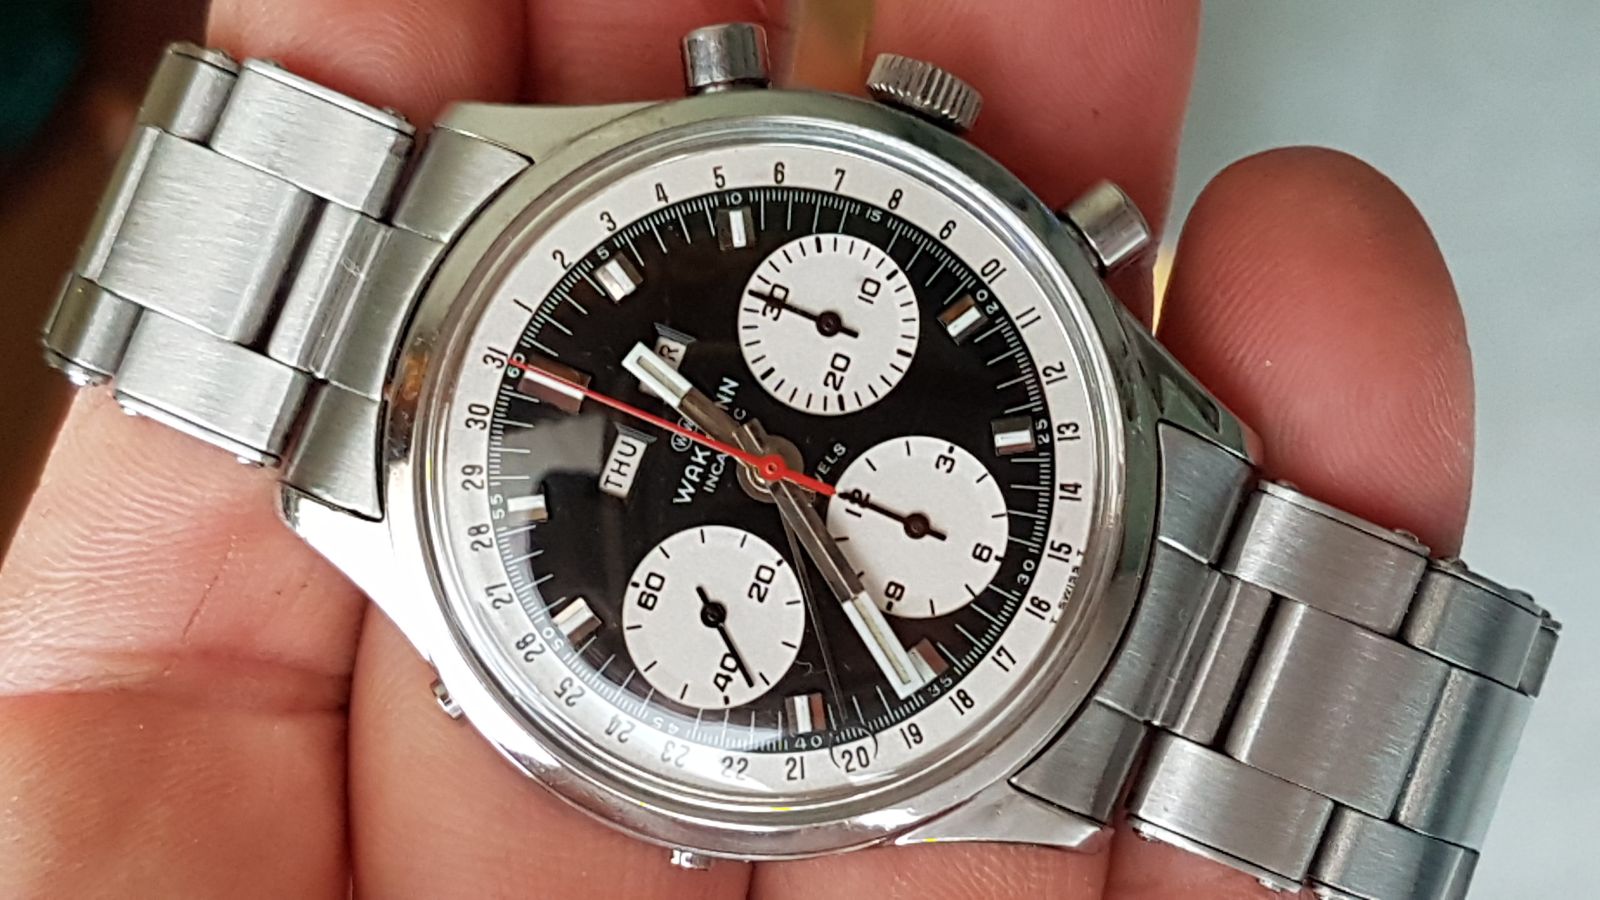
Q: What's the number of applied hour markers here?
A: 9